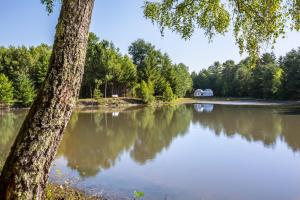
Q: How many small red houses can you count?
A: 0